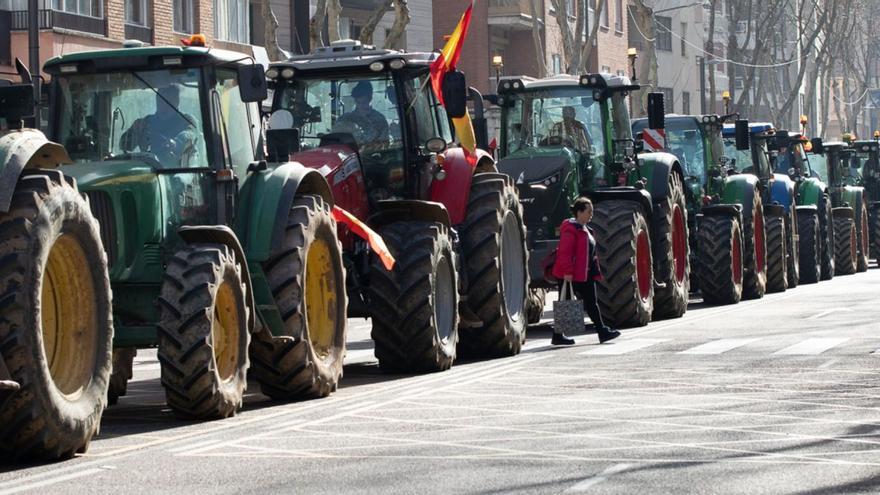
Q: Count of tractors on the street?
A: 9